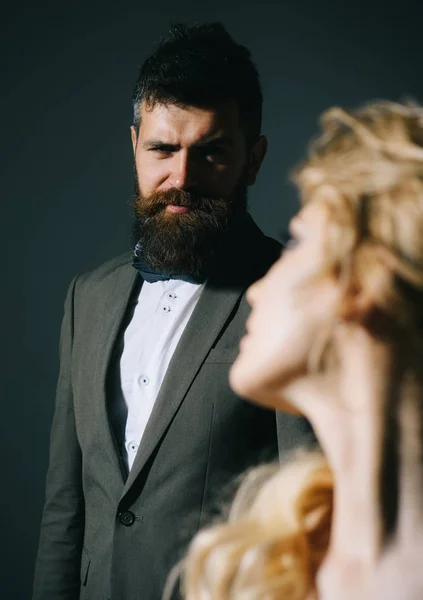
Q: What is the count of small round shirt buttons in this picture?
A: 4